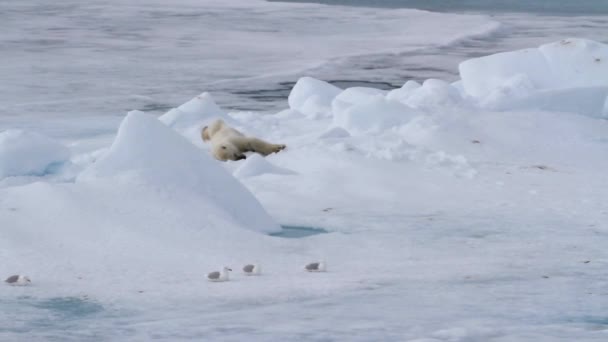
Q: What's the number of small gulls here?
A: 4